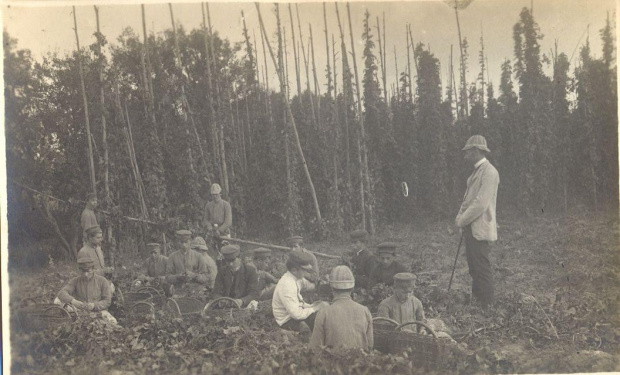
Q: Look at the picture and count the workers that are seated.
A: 13